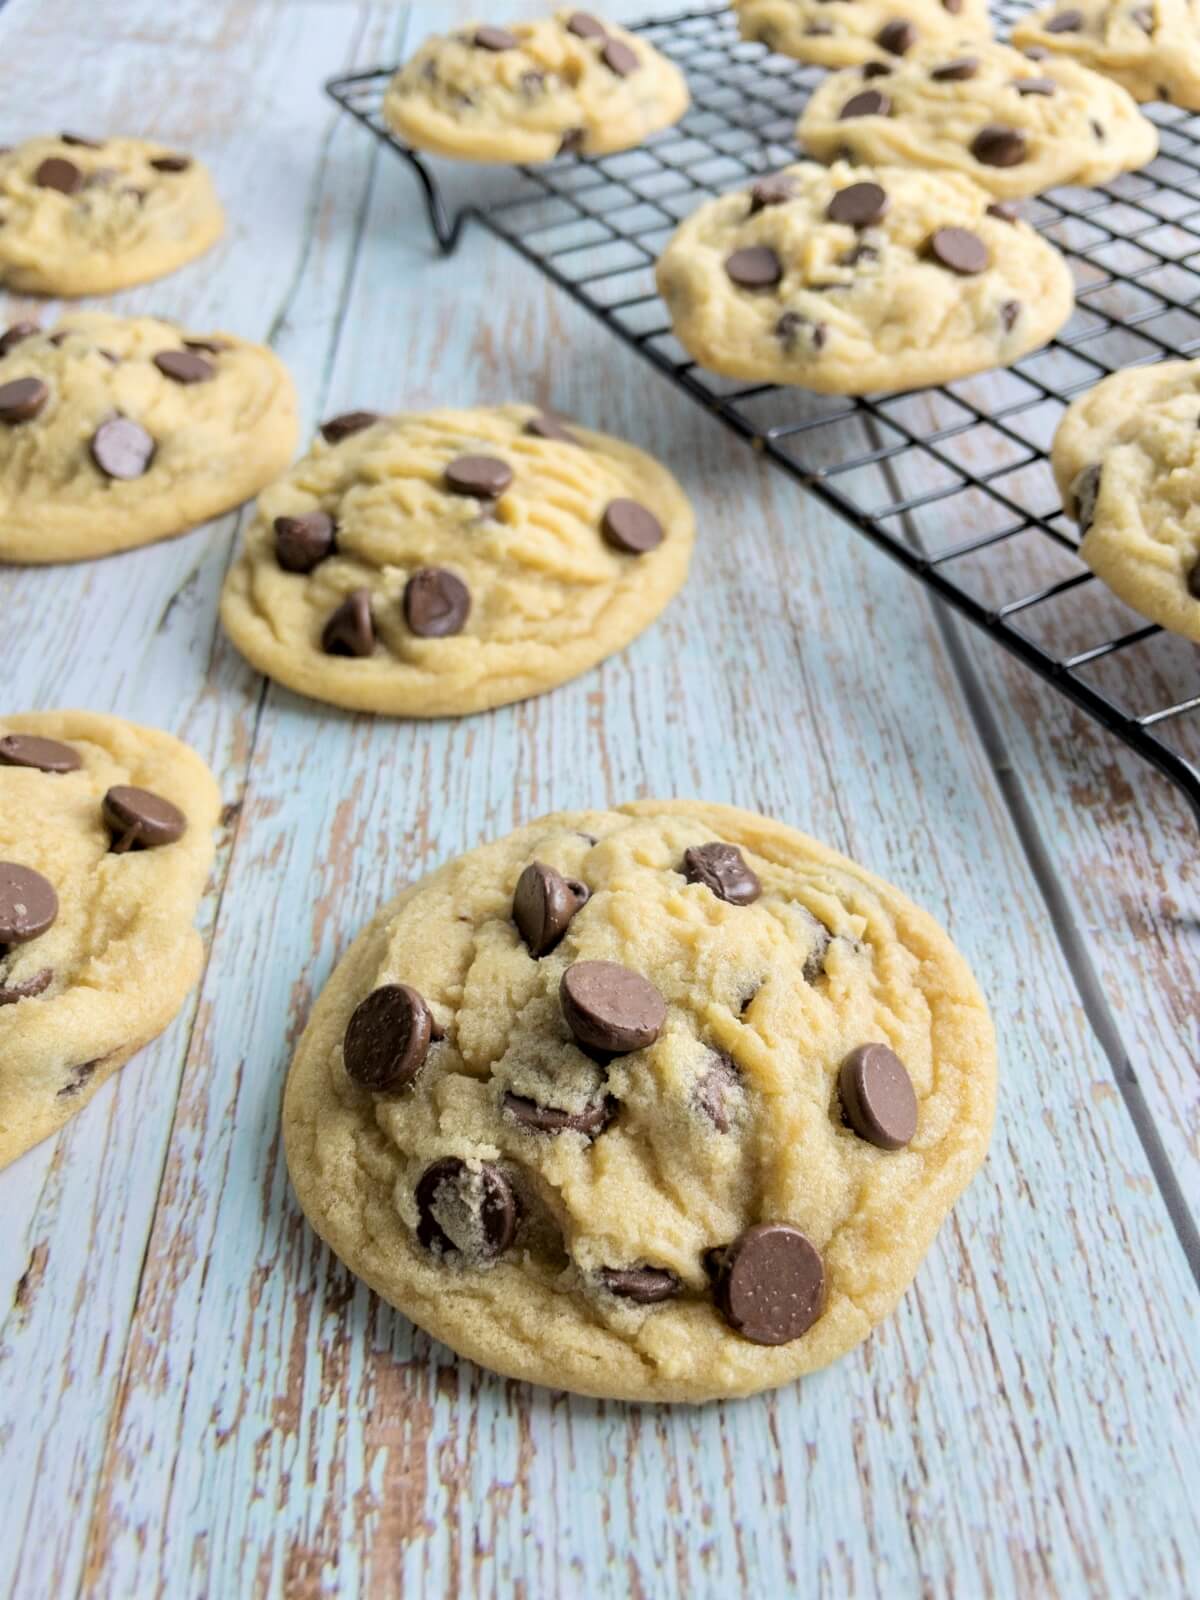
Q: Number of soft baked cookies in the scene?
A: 11